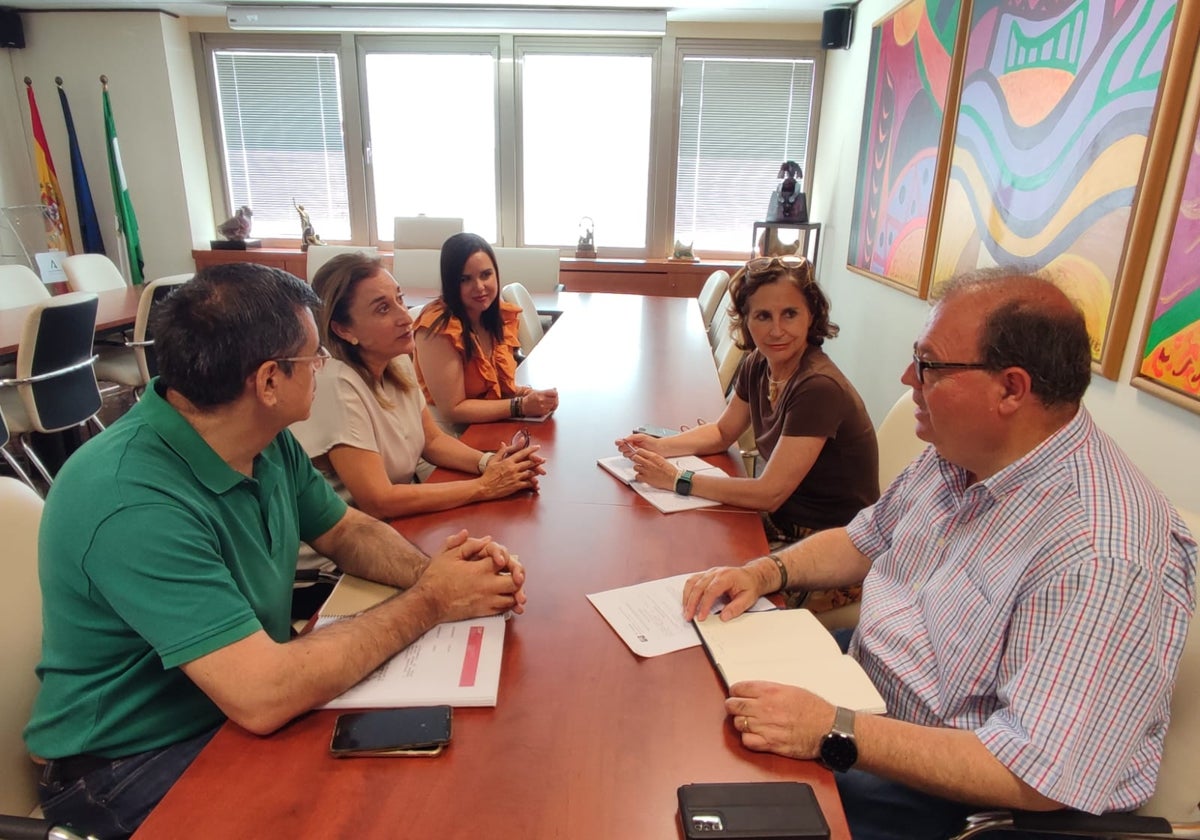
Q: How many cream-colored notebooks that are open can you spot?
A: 1